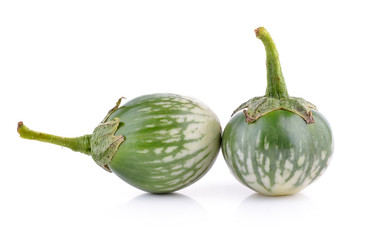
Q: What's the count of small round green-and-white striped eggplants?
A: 2